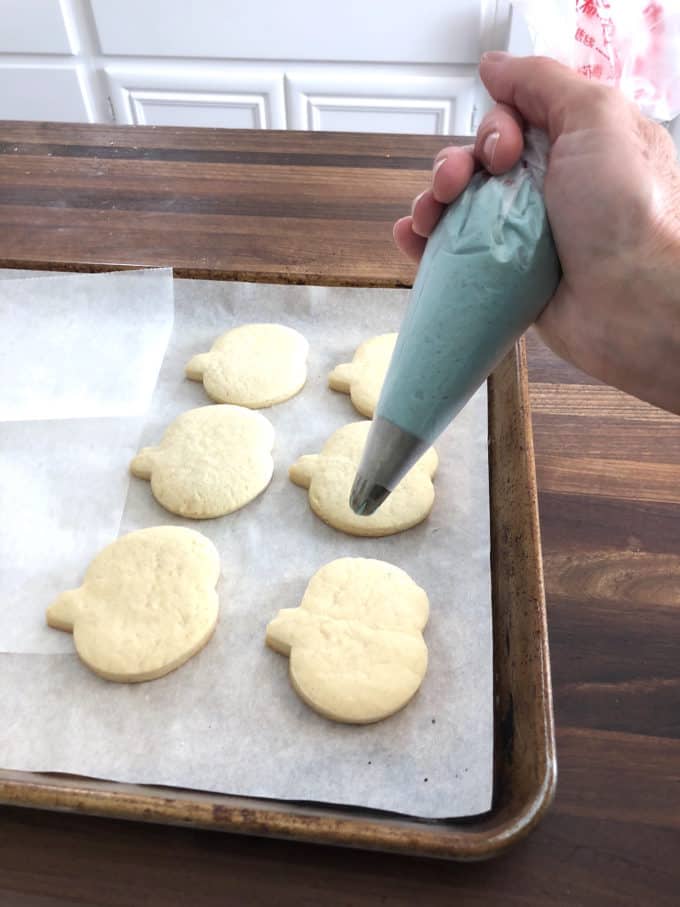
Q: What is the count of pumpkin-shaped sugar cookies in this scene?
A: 6